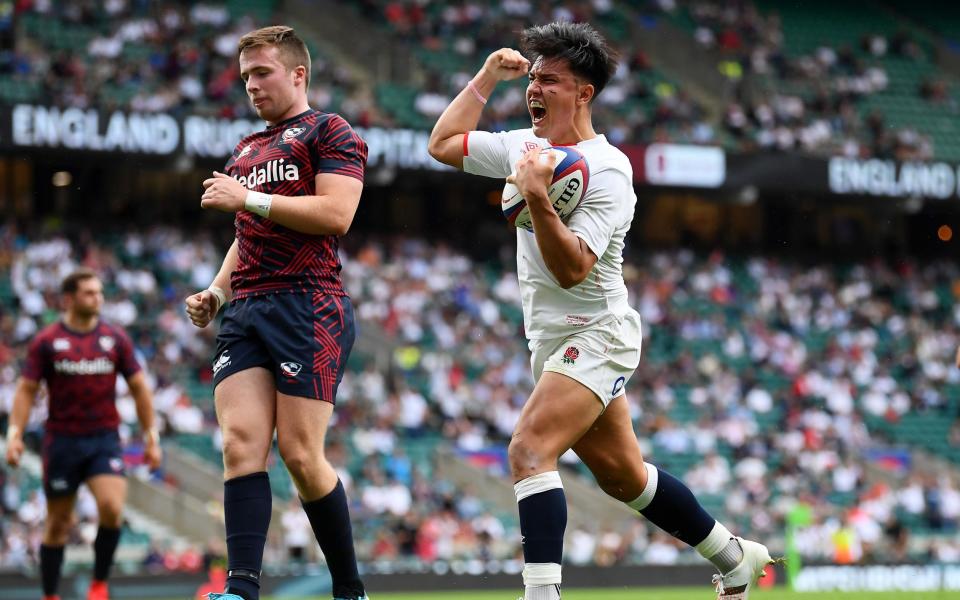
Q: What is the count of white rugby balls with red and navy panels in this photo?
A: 1